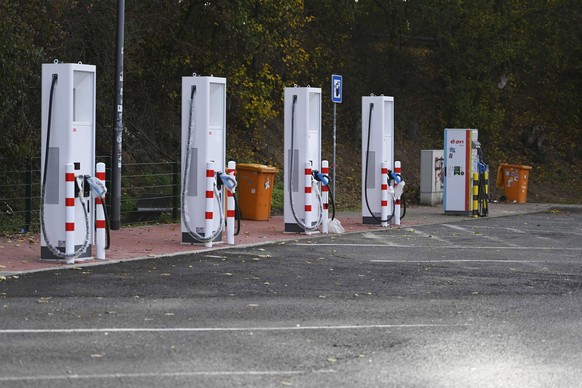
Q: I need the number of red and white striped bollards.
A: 8